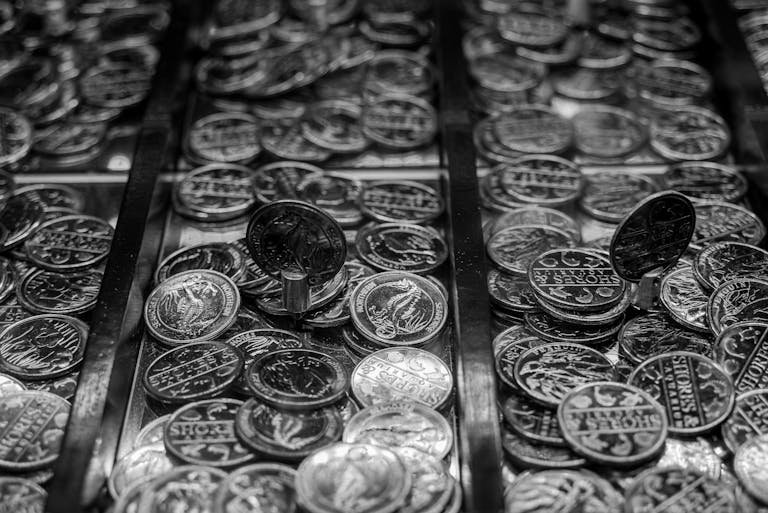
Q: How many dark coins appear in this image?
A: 2